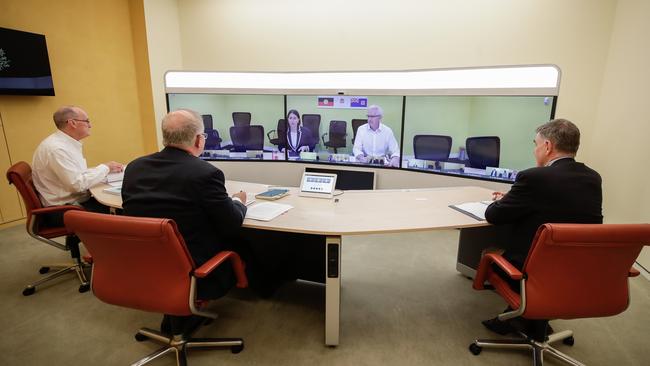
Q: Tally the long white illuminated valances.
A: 1